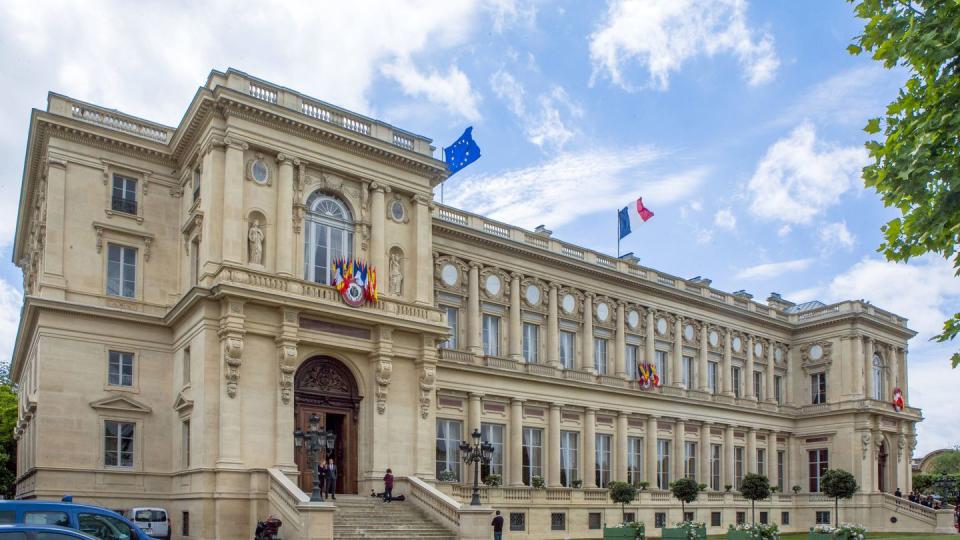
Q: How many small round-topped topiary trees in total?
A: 4